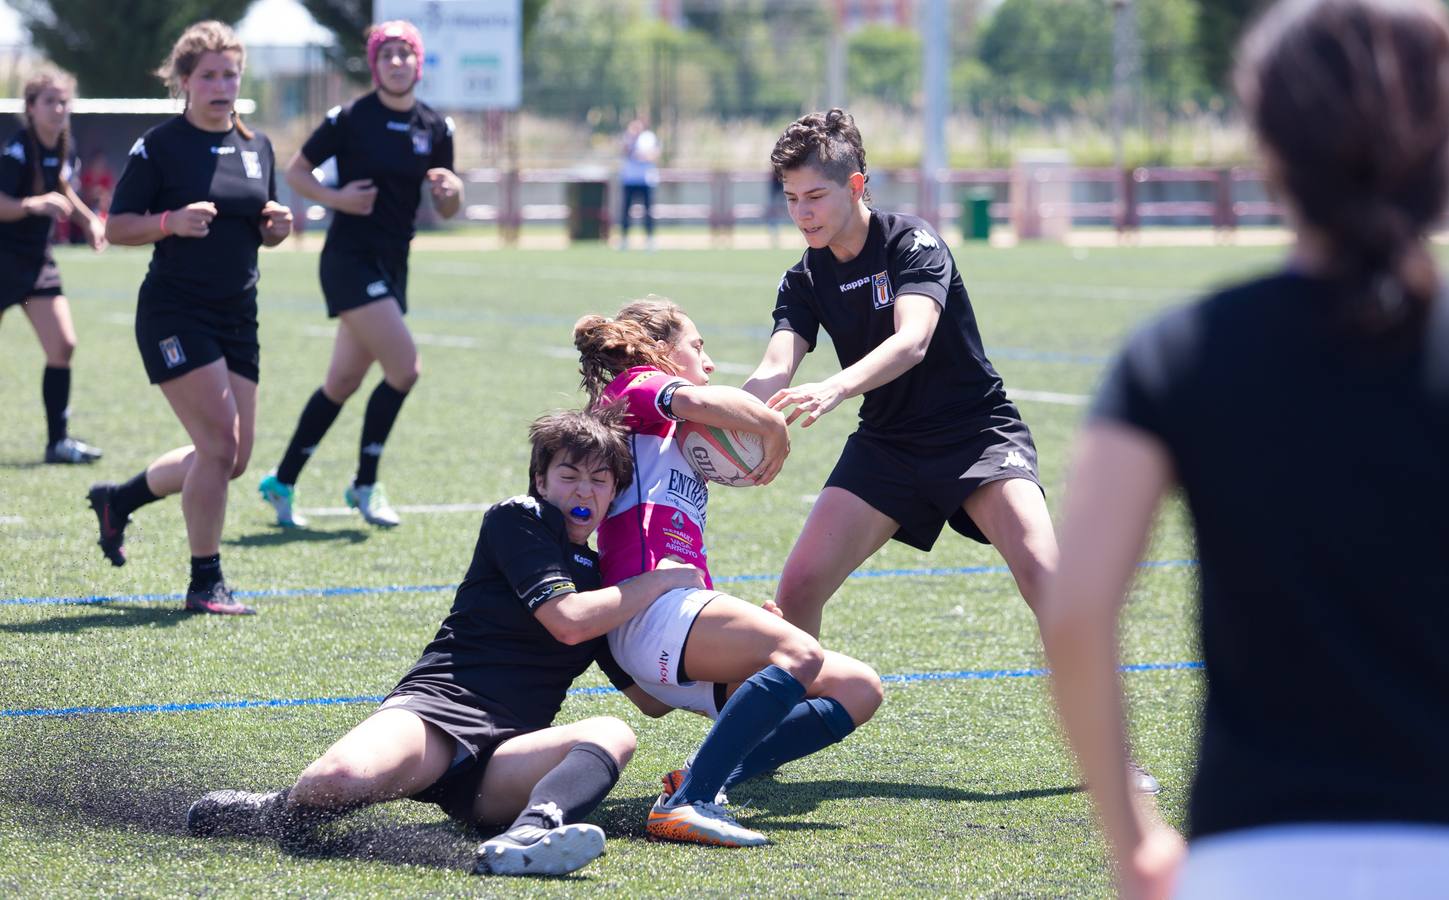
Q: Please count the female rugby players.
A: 7